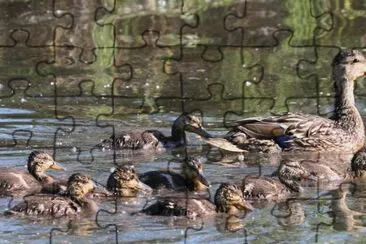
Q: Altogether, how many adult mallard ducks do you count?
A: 1